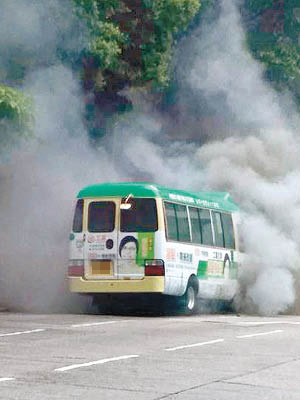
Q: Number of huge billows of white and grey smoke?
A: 2